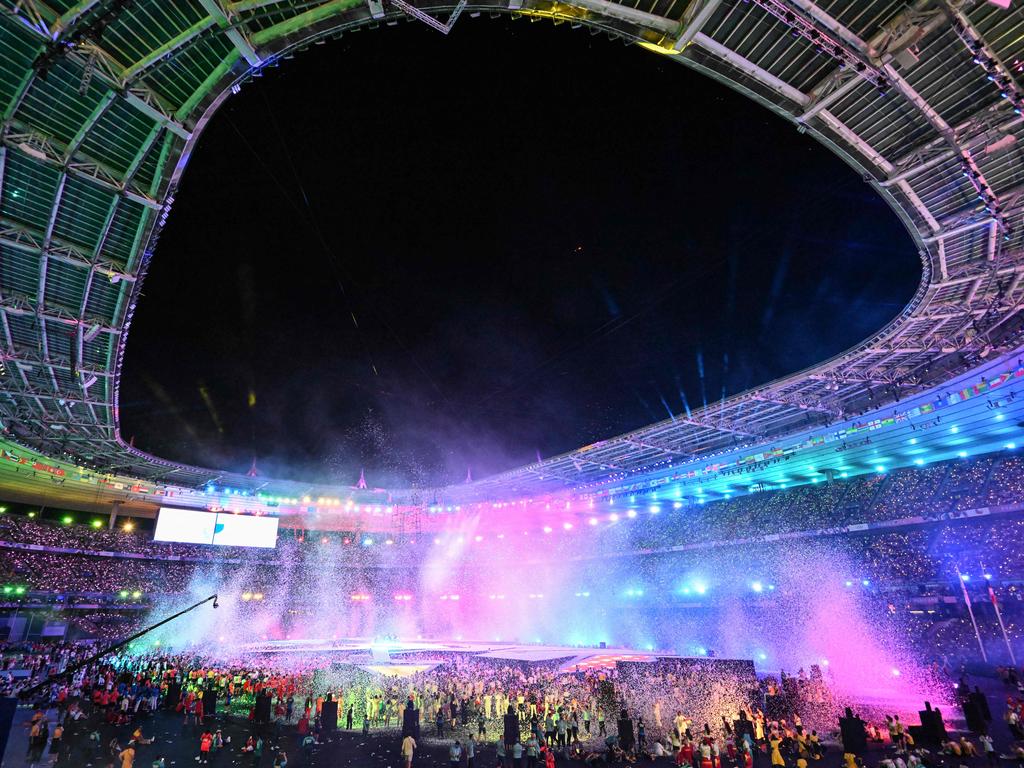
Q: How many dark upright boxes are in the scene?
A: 11